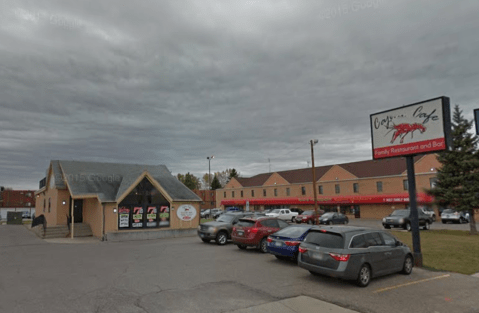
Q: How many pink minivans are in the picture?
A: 0